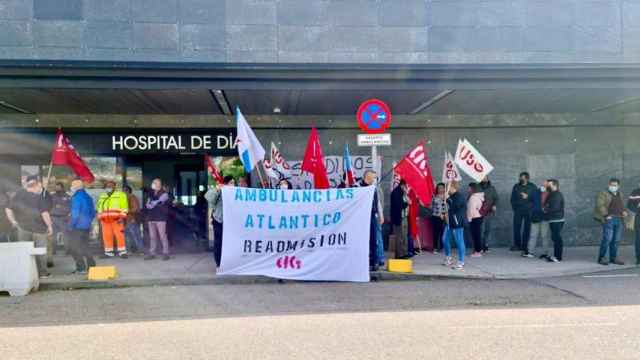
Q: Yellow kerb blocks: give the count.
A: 2